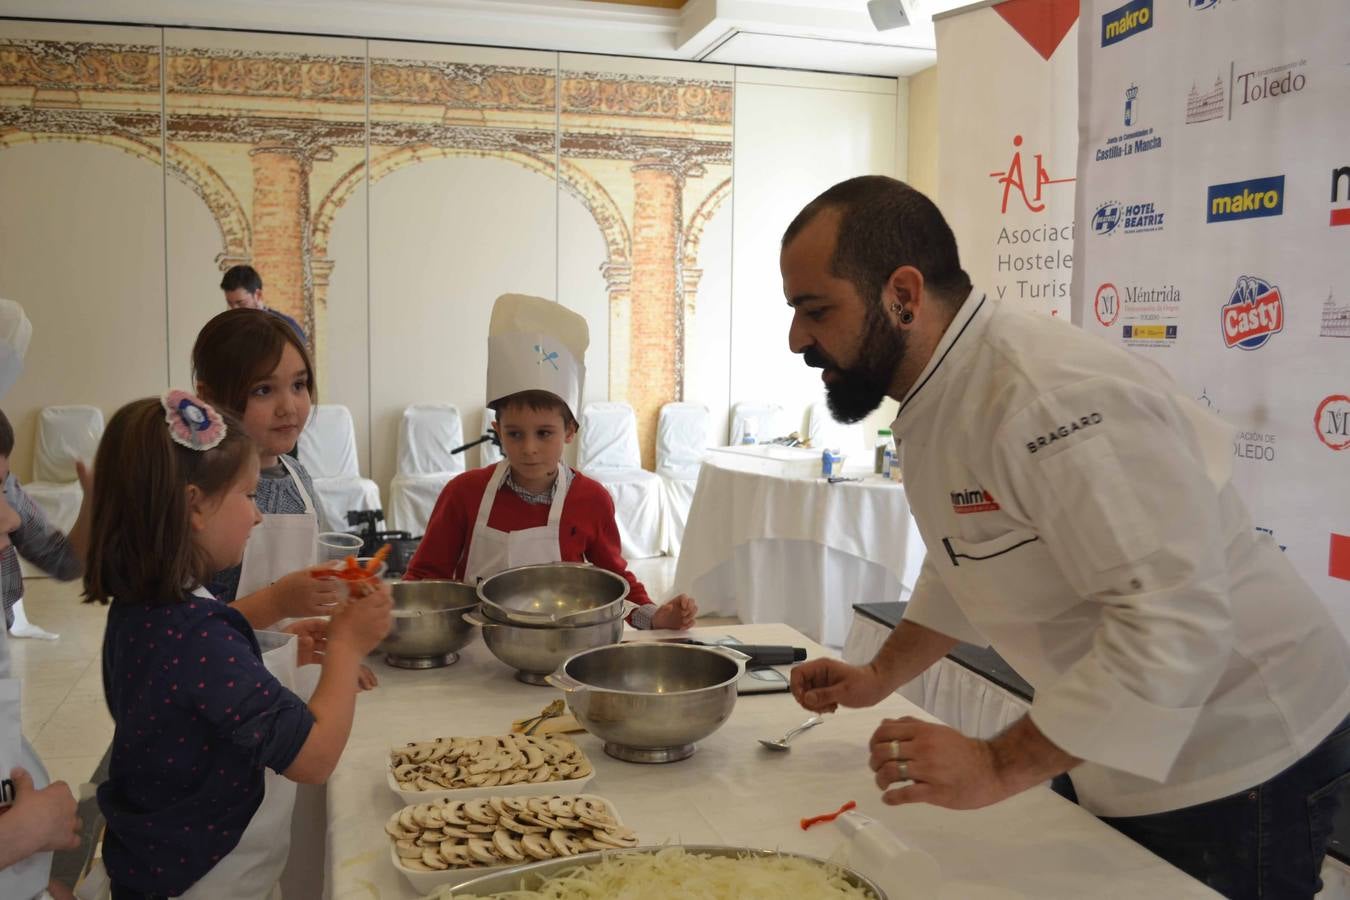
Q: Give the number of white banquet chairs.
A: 8